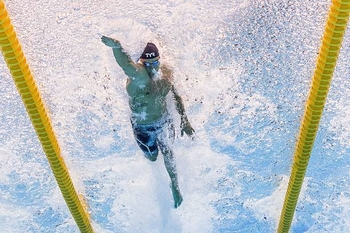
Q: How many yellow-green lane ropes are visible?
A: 2